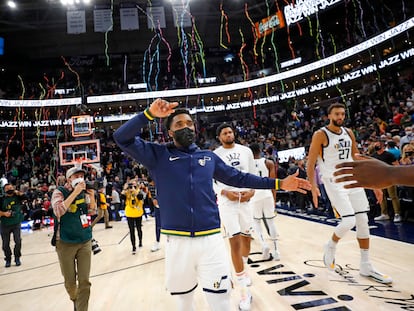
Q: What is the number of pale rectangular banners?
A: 5